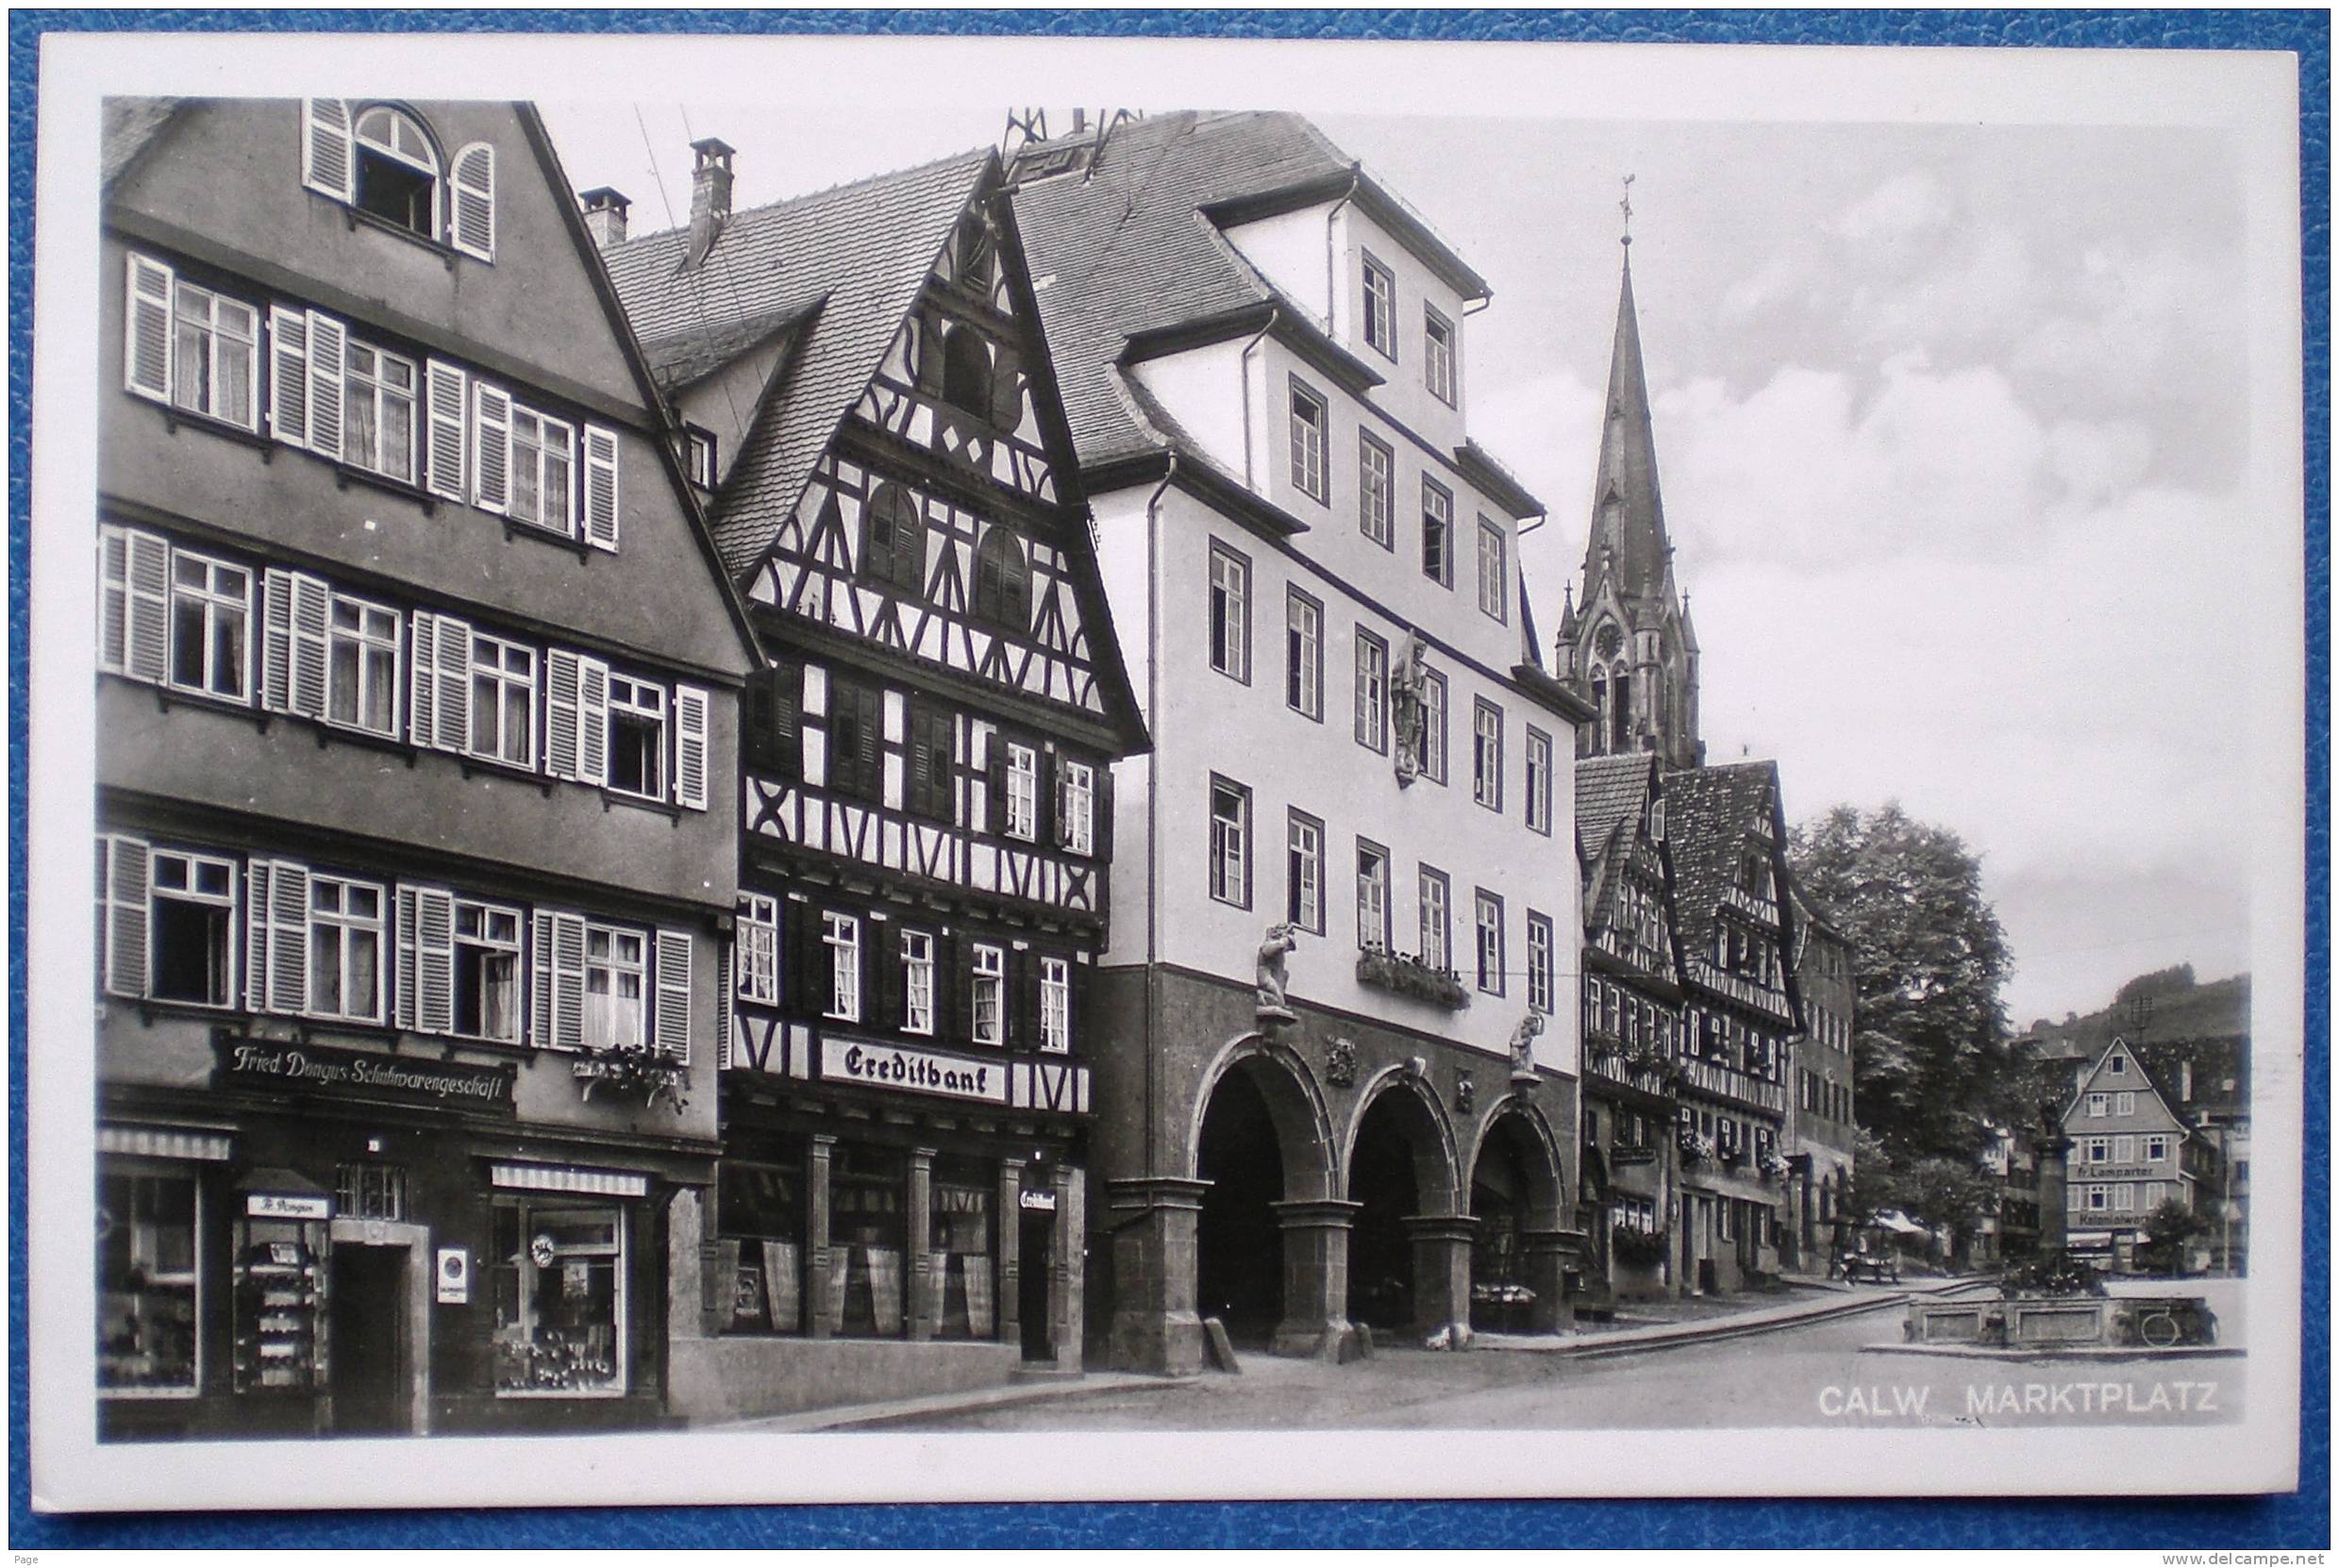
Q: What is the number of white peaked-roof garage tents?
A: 0